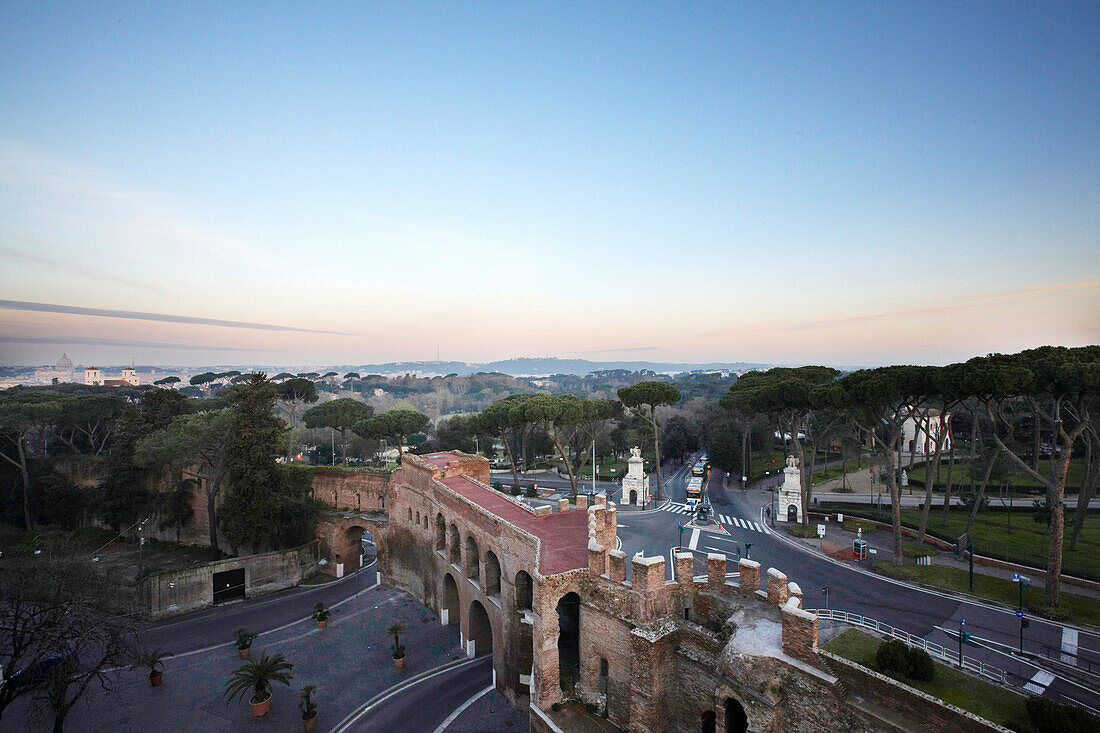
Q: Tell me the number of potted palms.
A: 6